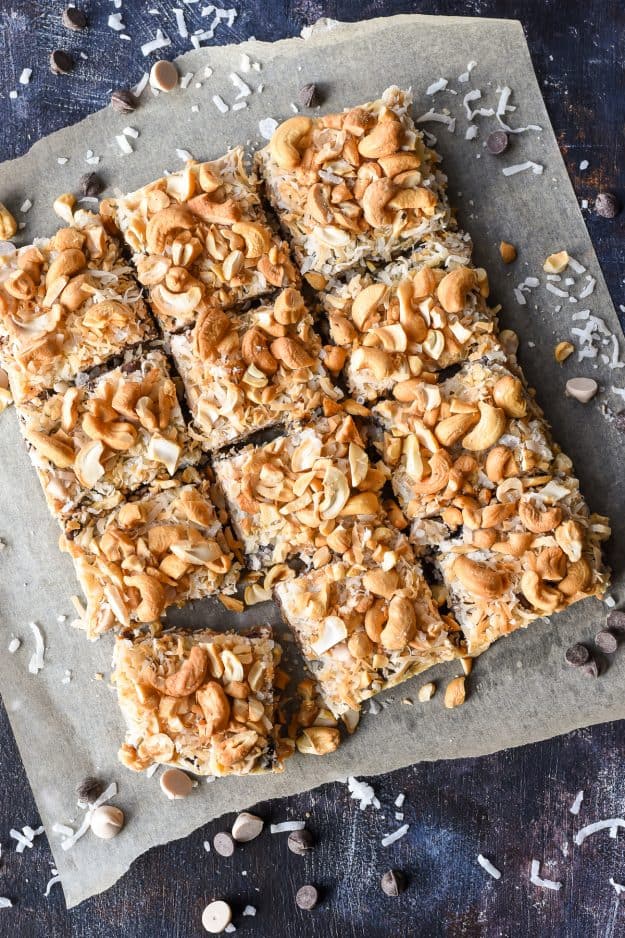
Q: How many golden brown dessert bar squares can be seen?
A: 12